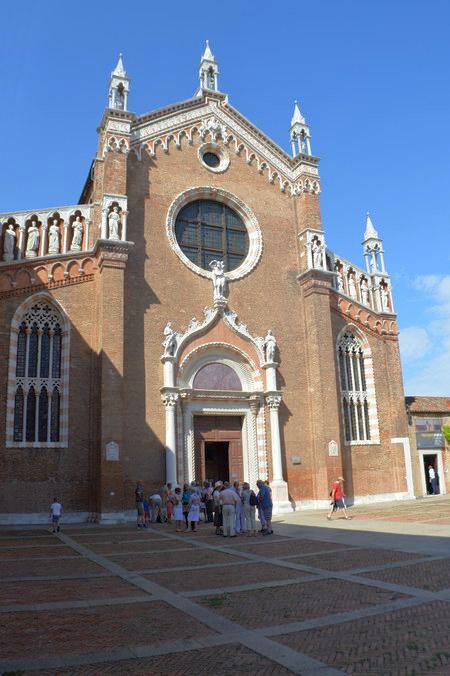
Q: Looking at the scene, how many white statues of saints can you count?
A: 13